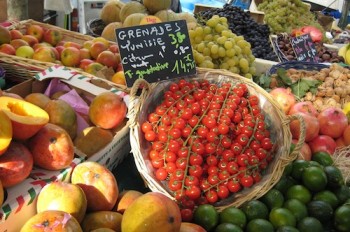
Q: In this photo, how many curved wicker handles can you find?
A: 2